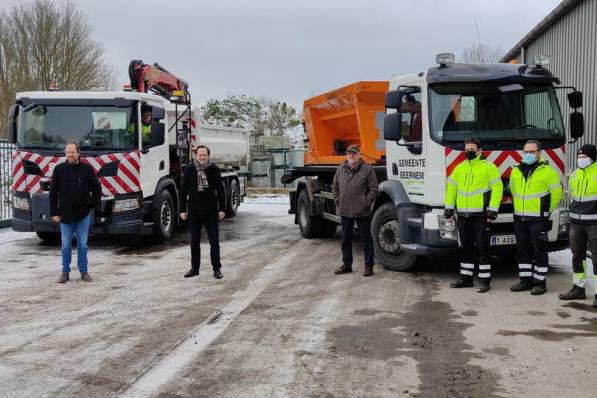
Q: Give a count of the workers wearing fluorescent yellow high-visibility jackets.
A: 4